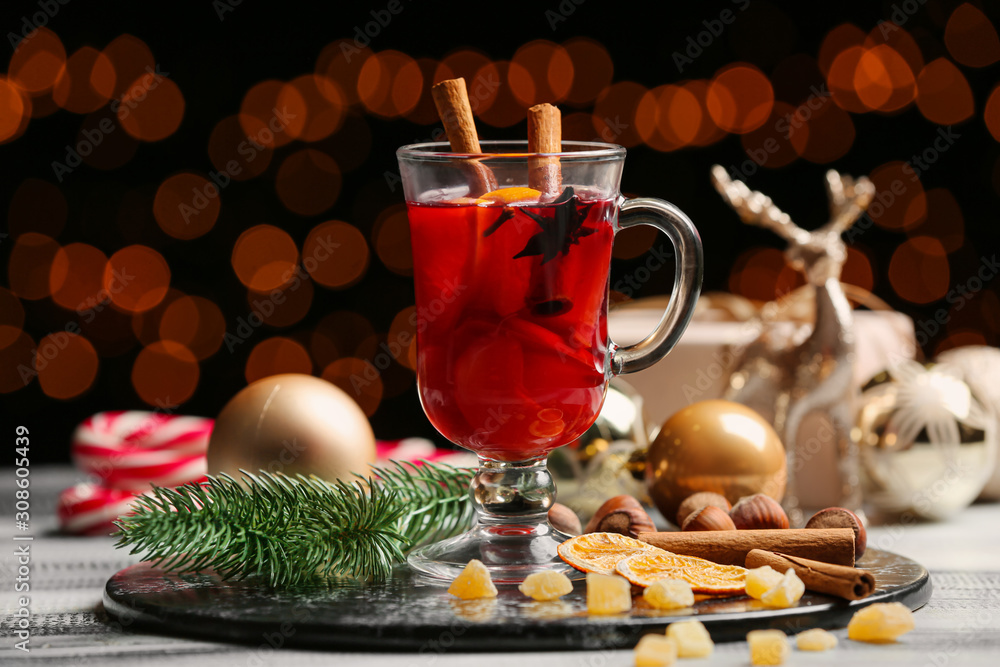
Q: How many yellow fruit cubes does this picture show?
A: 11